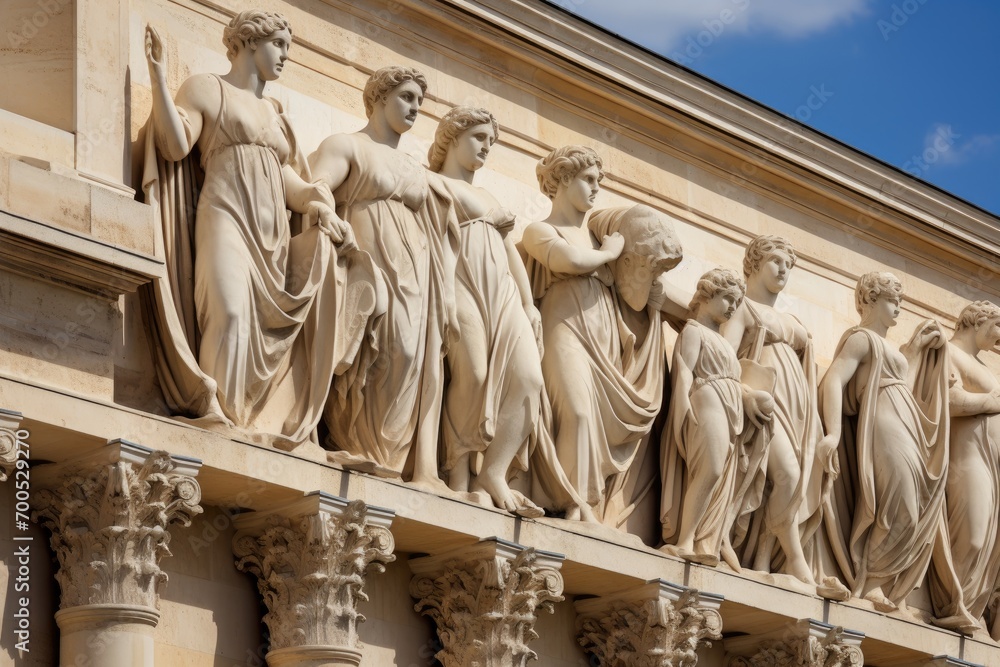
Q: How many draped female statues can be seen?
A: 8